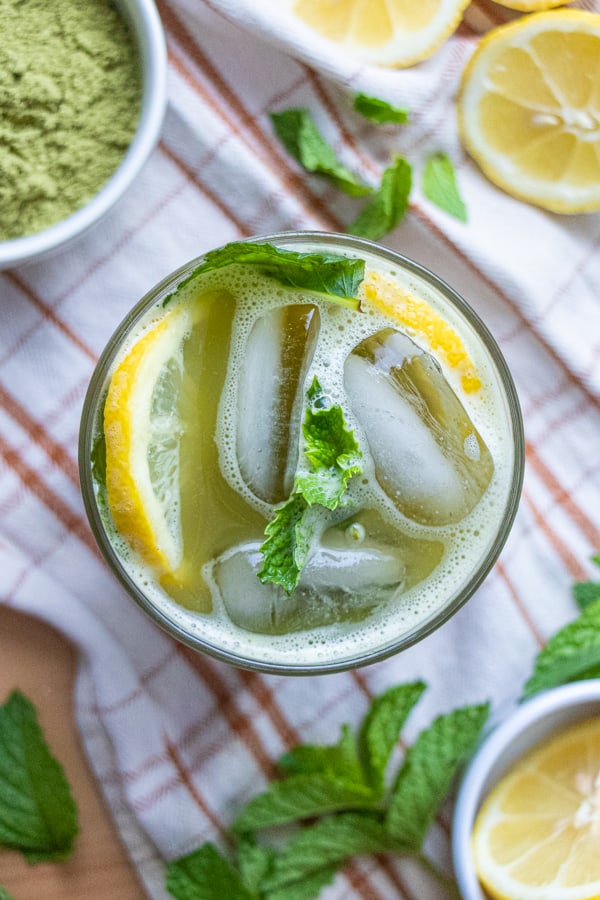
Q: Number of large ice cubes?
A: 3